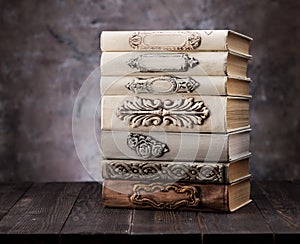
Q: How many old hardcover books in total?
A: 7